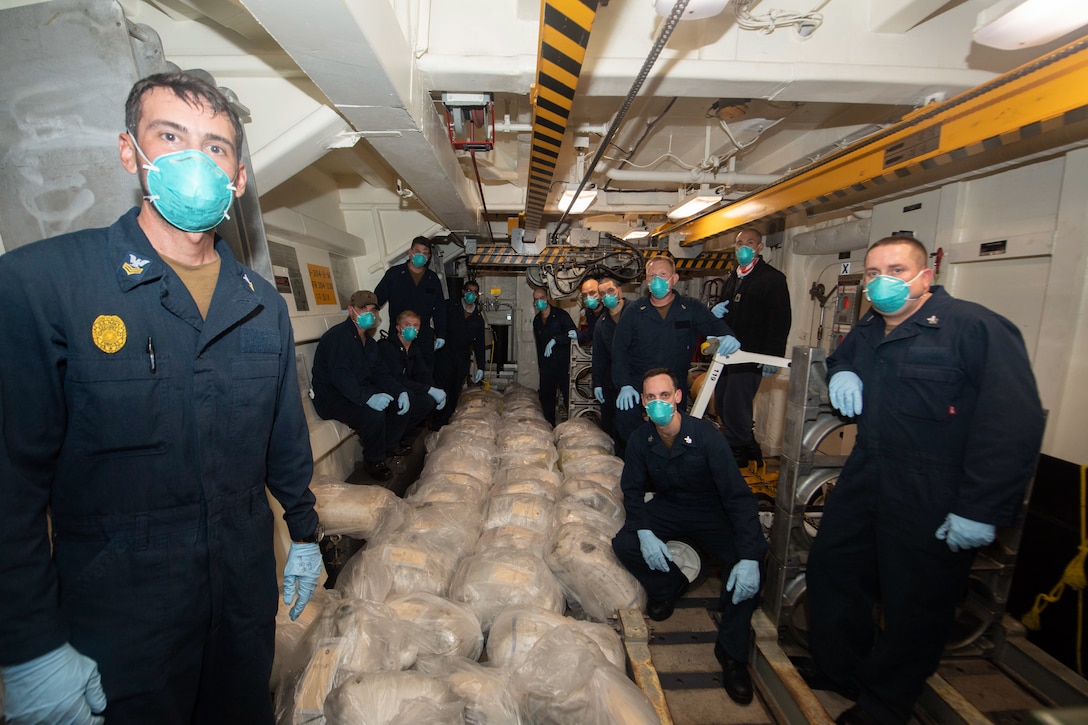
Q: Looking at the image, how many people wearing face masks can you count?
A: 12